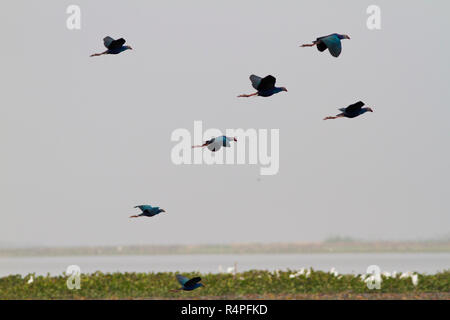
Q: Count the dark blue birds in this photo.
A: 7